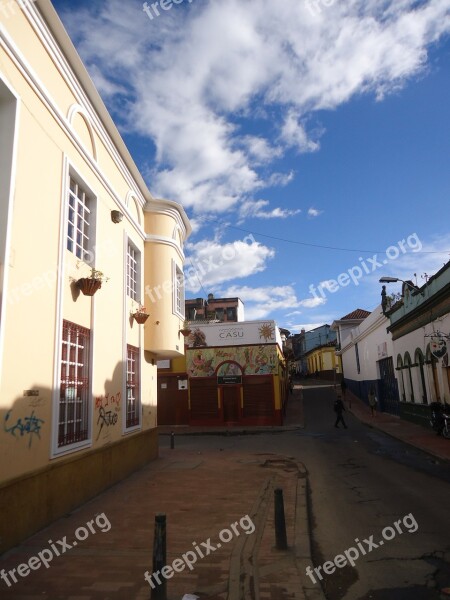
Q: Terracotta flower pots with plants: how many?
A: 3